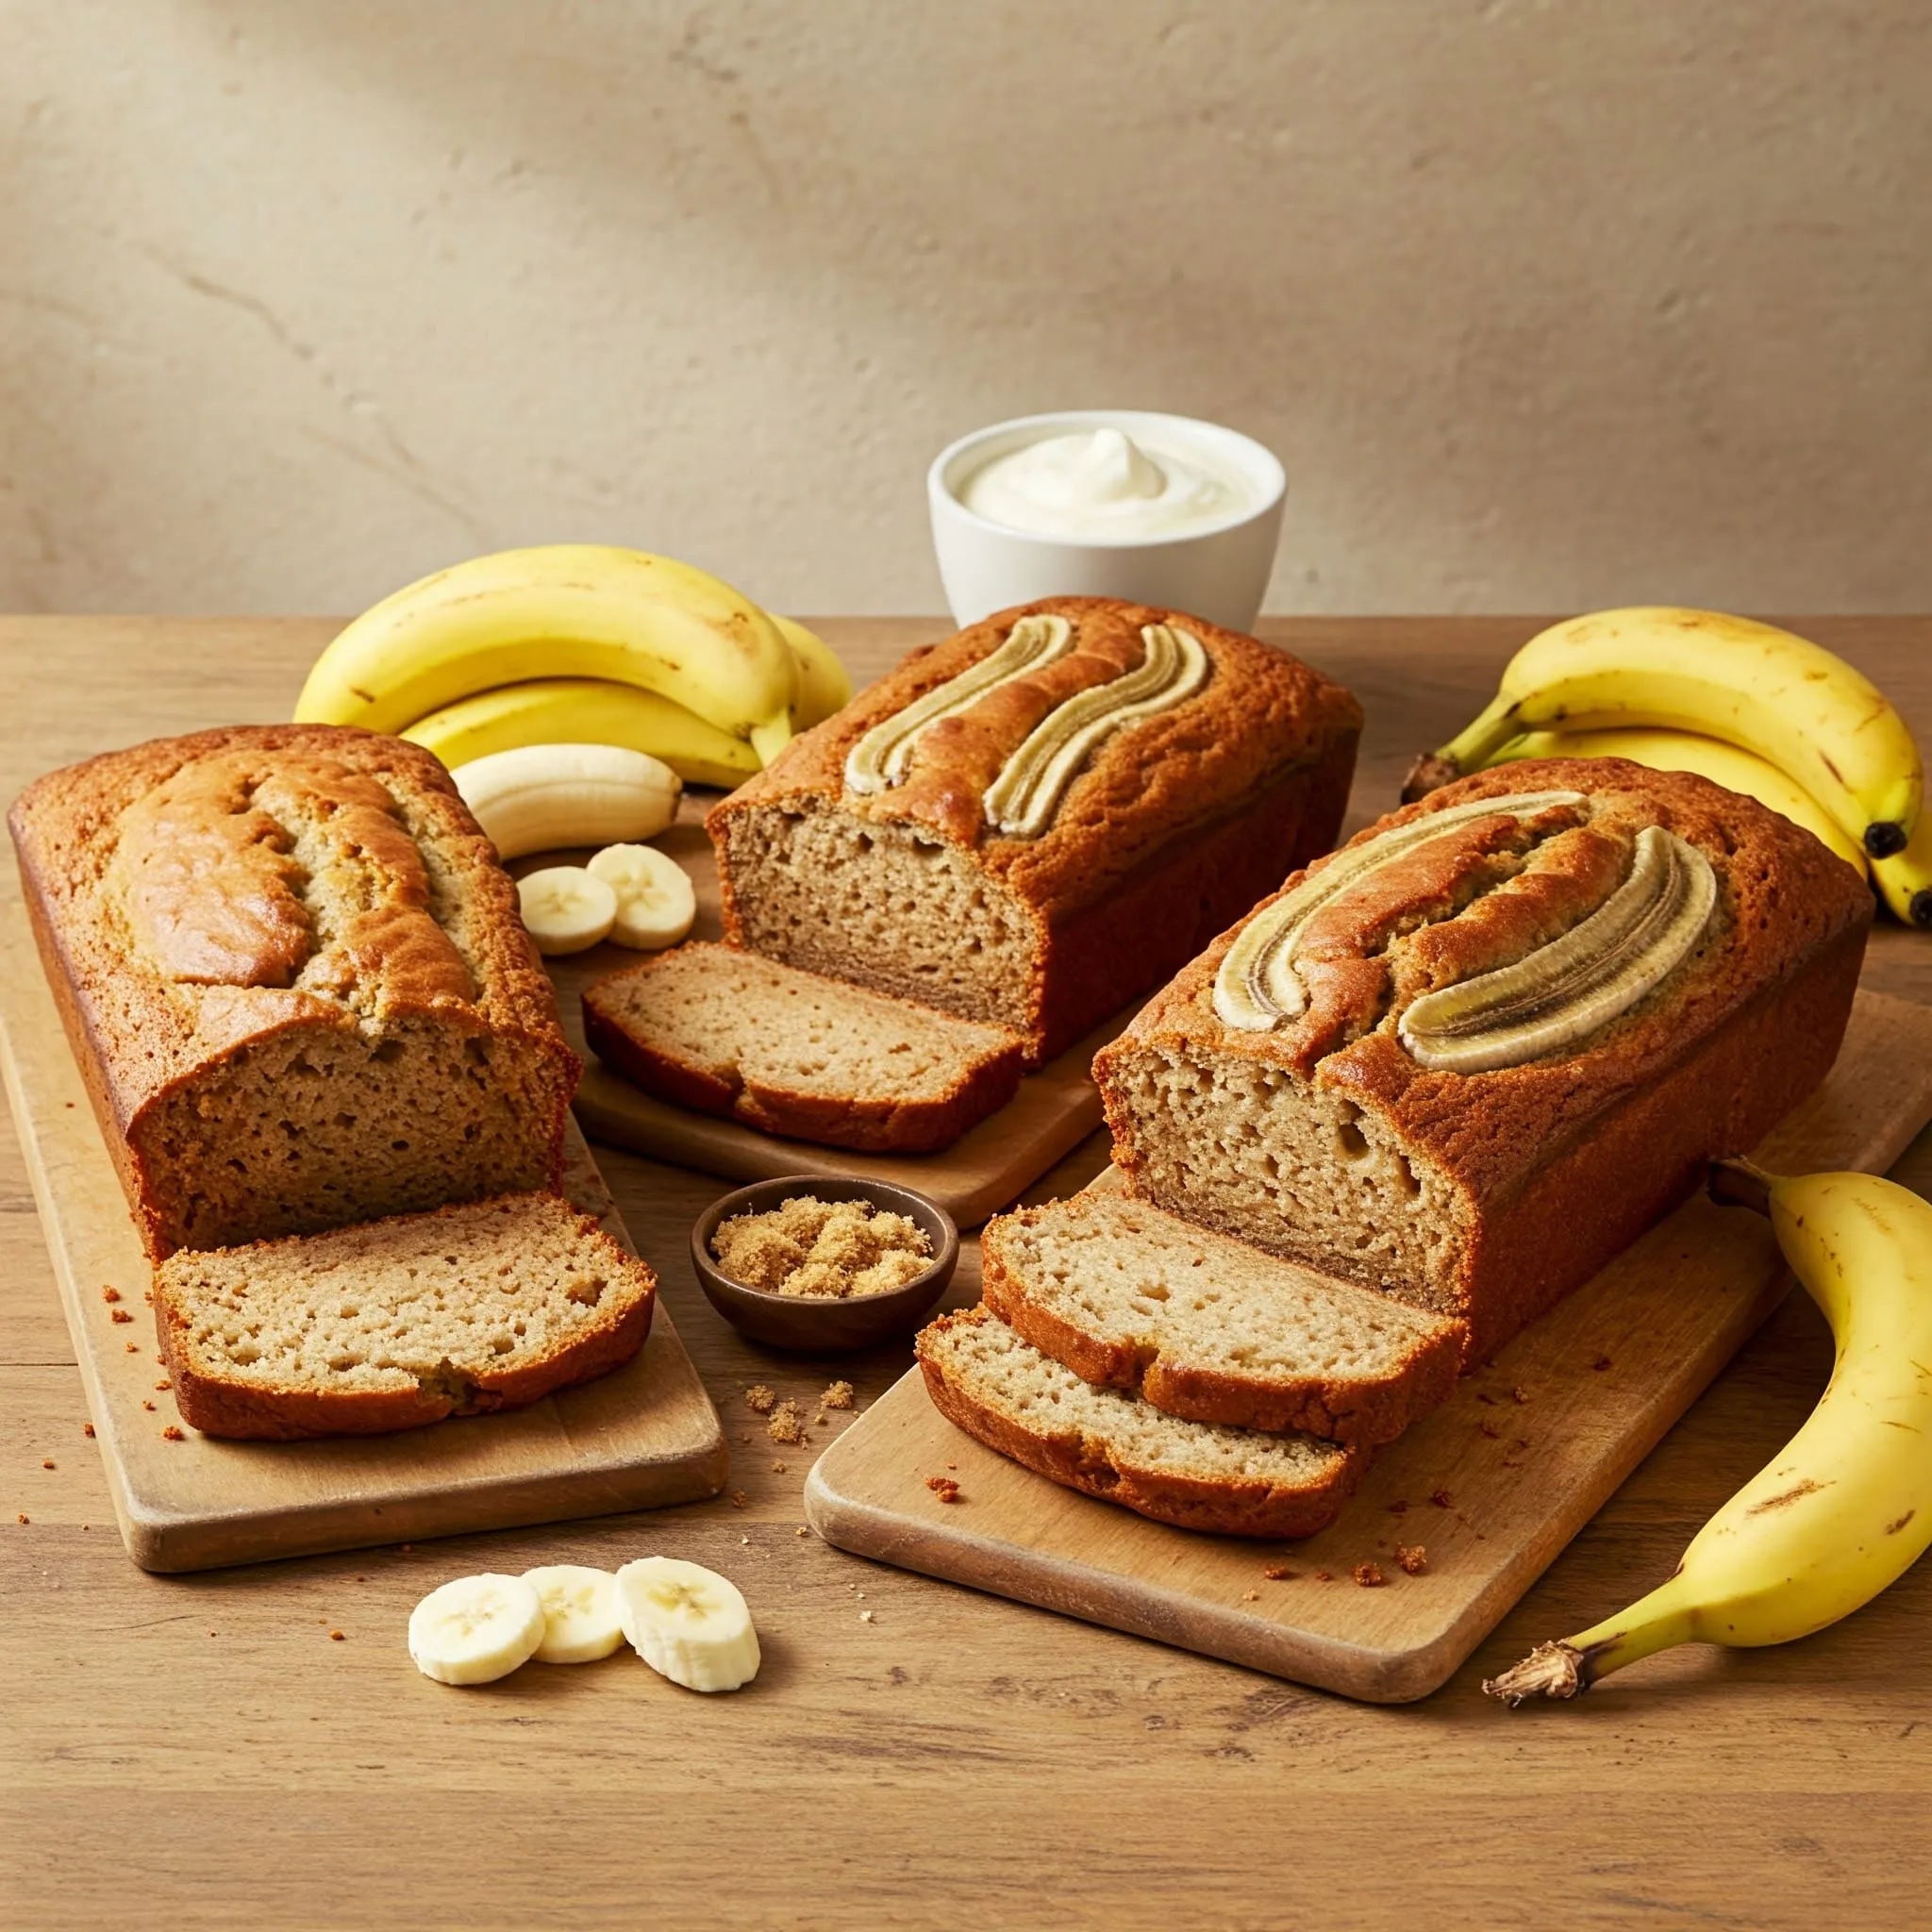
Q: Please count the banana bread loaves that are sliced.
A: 3